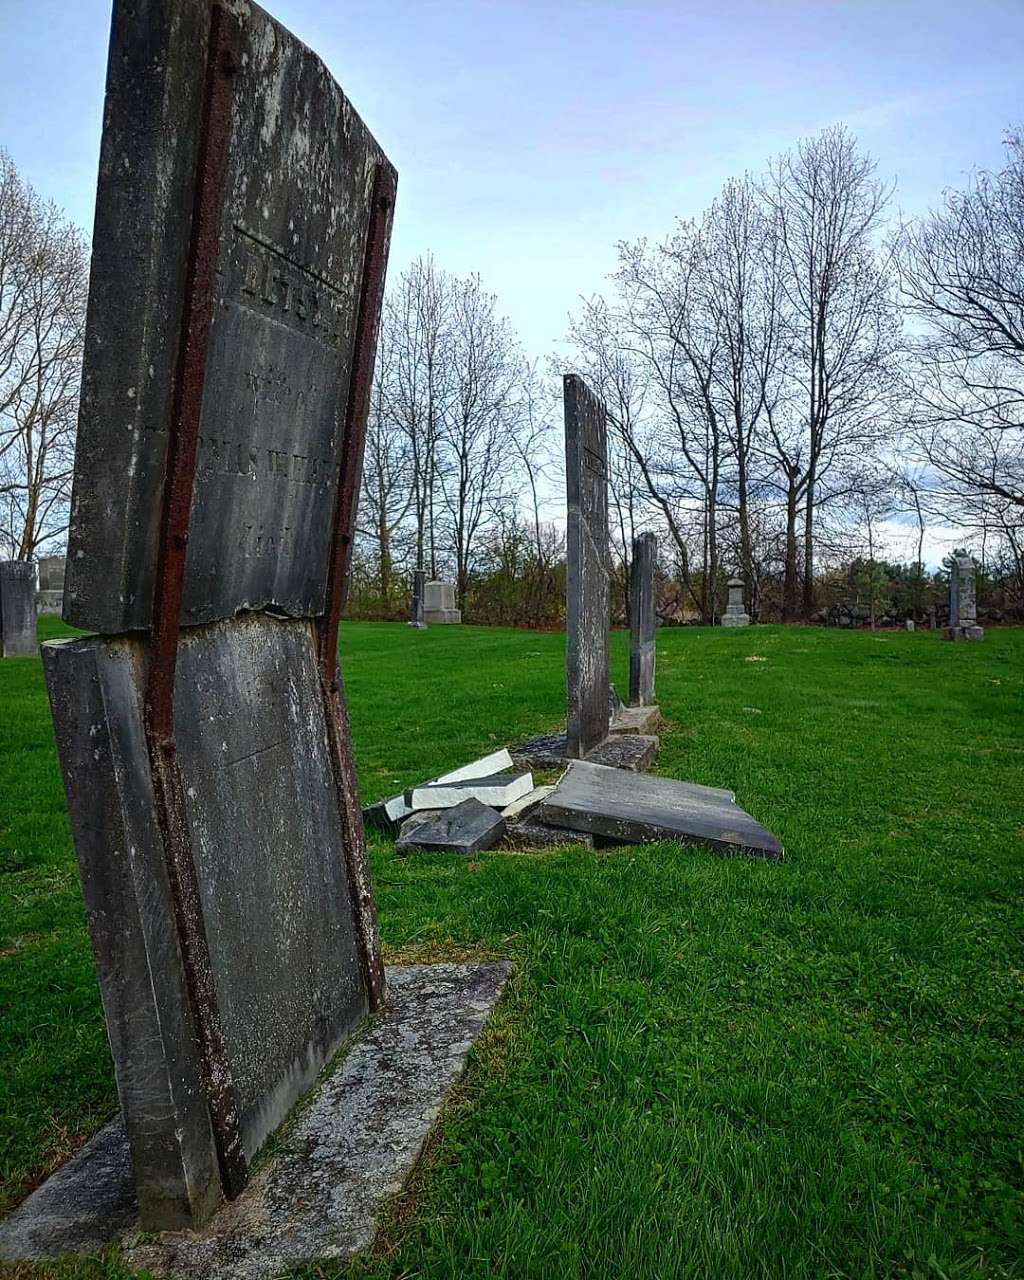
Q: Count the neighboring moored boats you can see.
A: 0